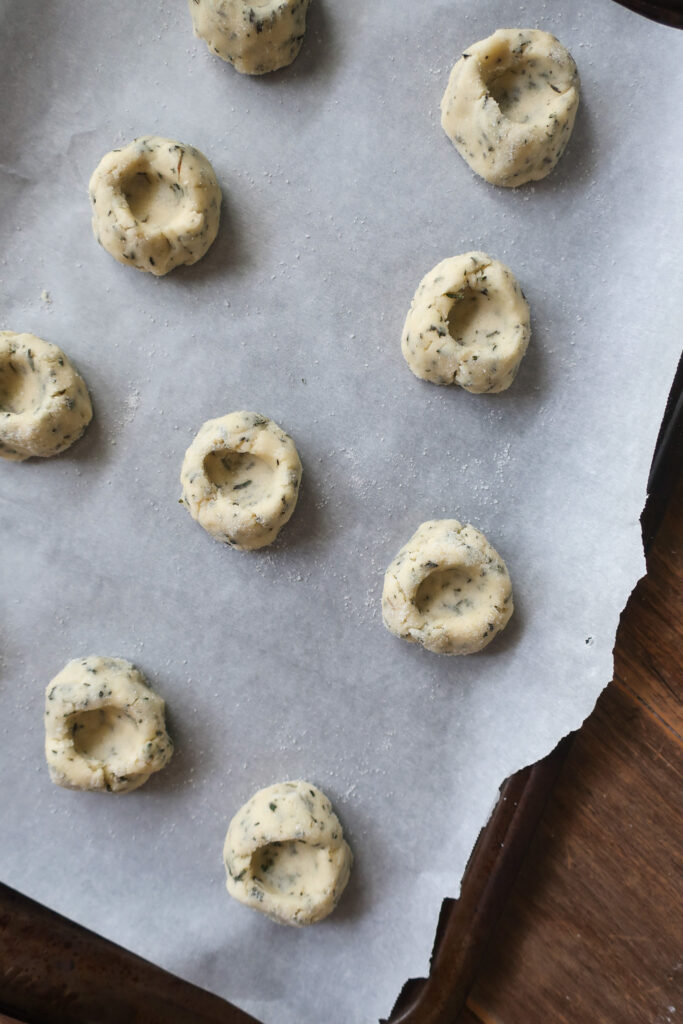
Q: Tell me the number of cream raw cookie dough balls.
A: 9